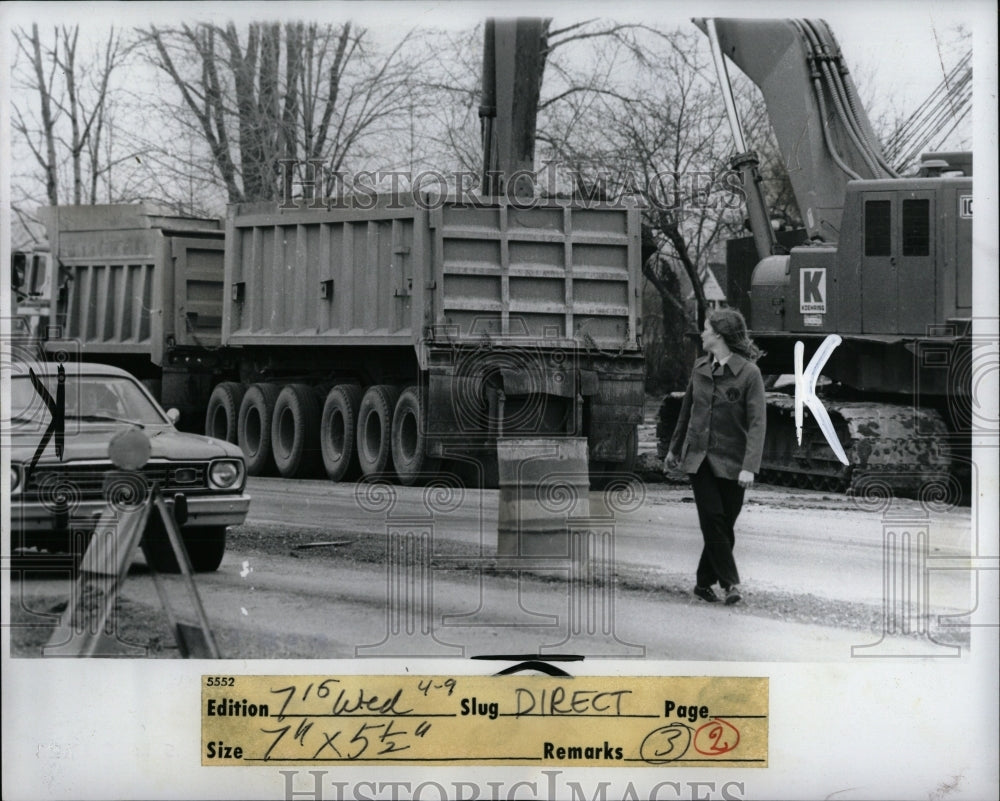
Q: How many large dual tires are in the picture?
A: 6